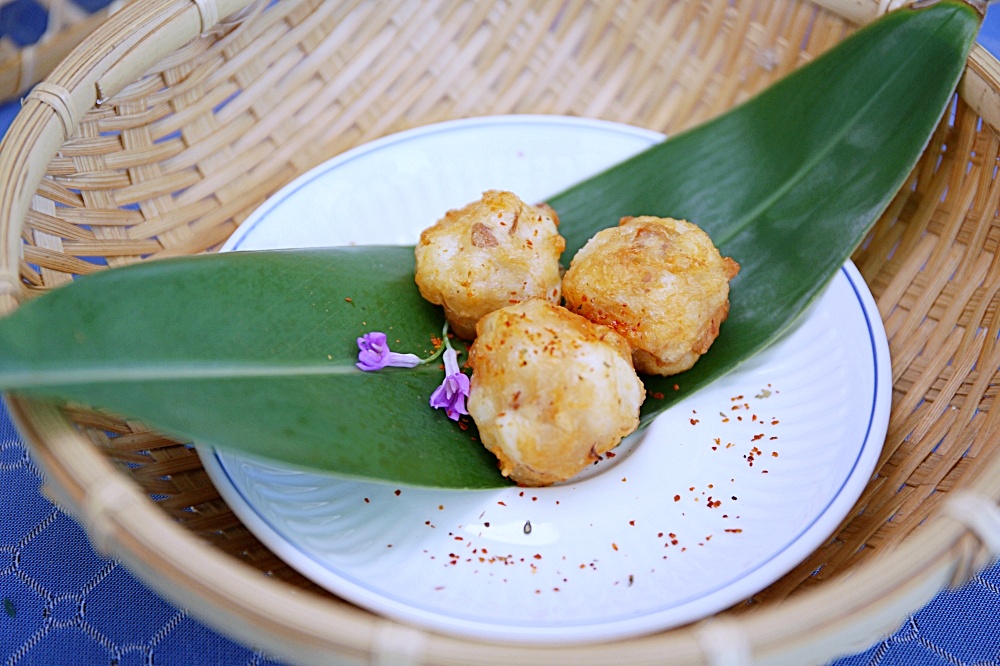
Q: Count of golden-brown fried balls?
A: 3